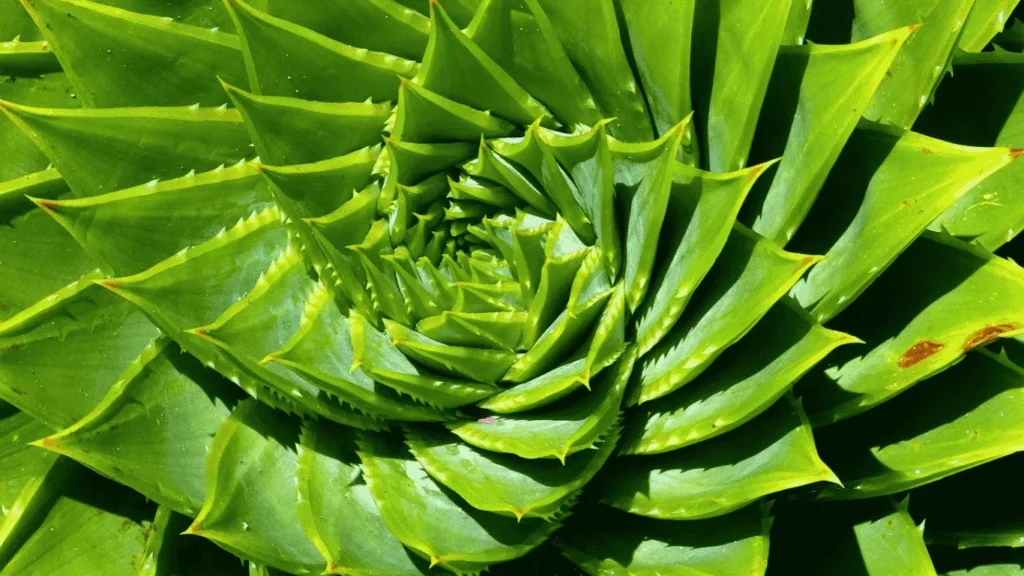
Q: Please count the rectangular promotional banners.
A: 0